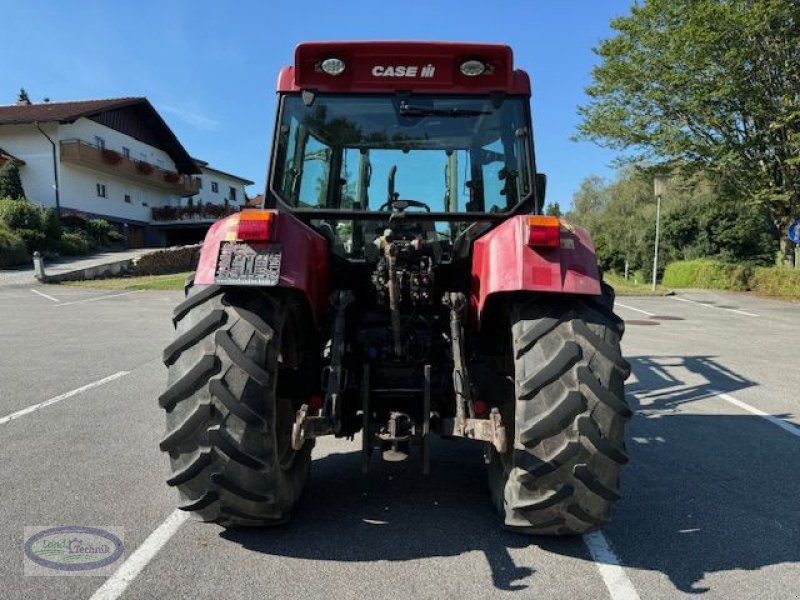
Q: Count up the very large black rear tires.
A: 2